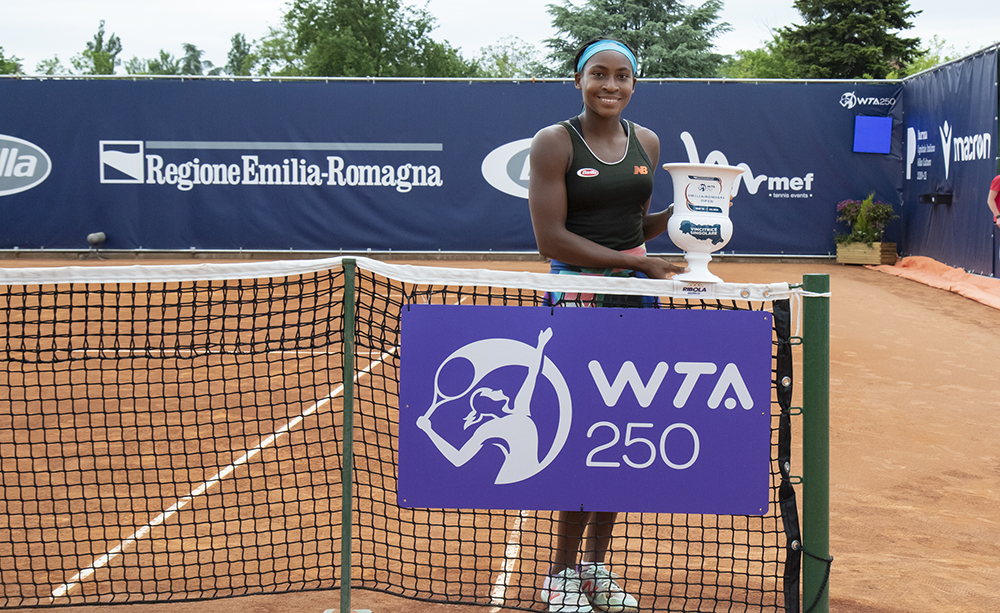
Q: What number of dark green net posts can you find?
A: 2